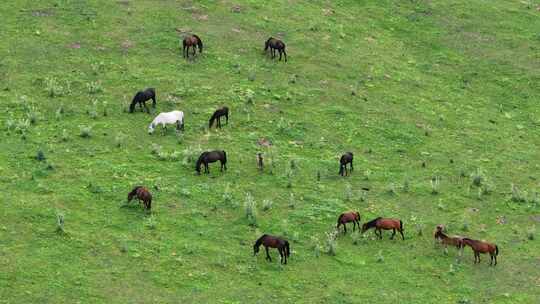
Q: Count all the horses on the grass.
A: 13